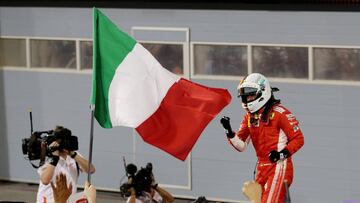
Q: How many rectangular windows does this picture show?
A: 7